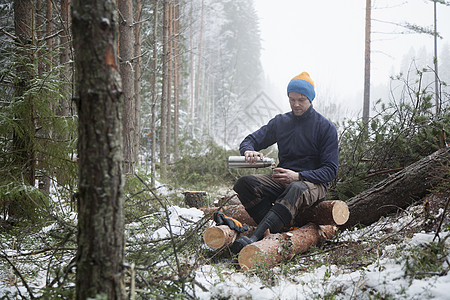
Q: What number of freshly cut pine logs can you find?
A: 3